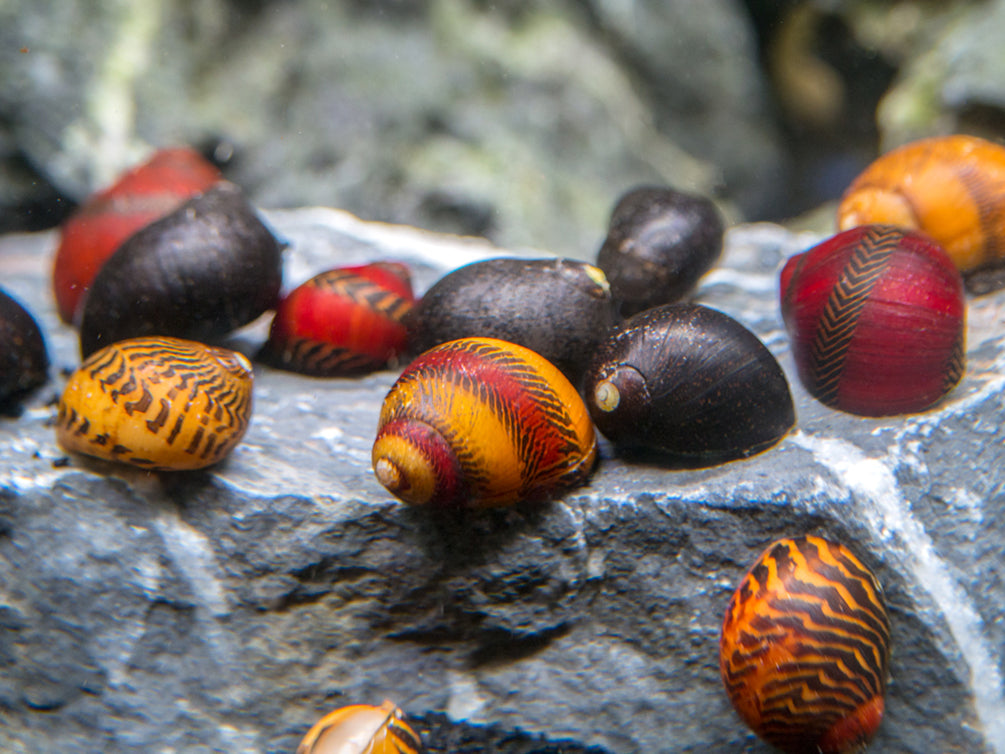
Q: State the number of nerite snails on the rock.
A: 13